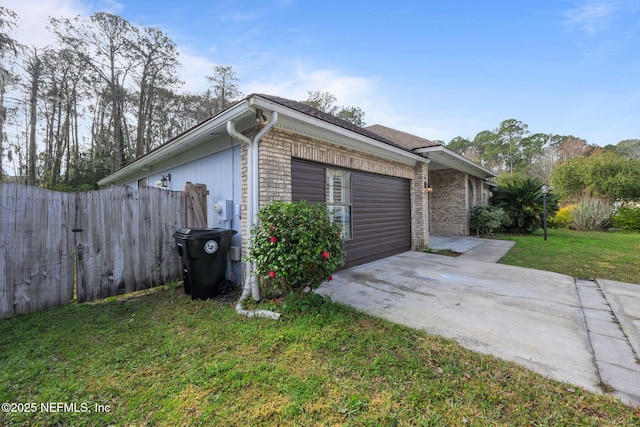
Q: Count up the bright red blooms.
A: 5